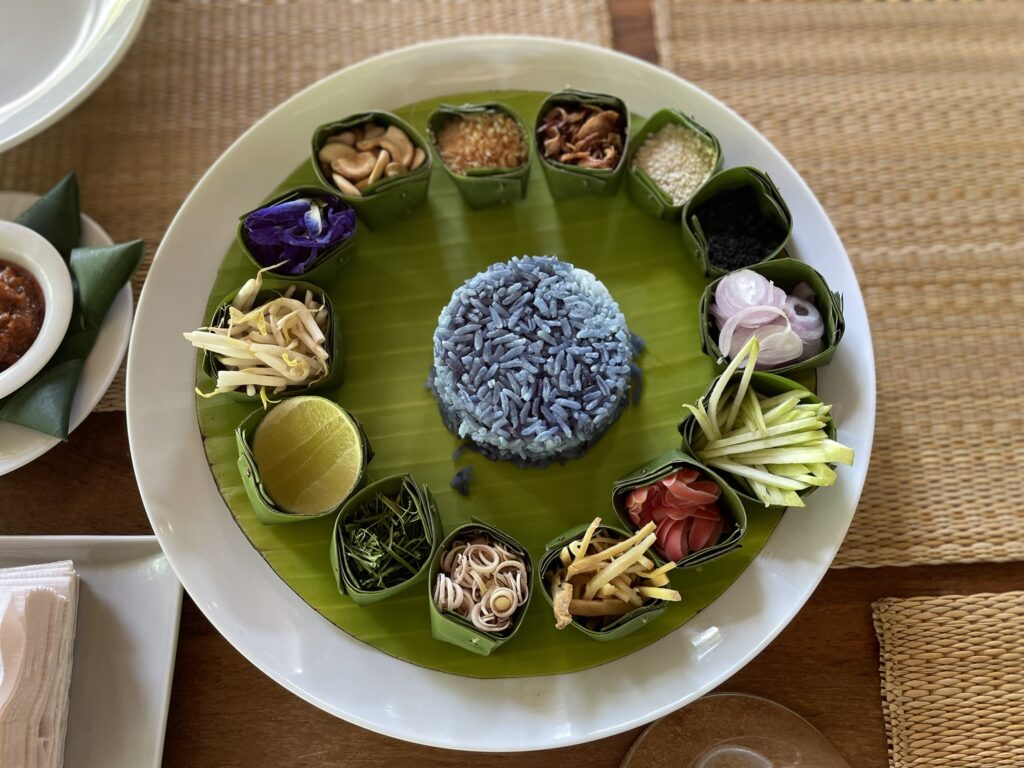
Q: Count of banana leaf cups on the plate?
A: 14